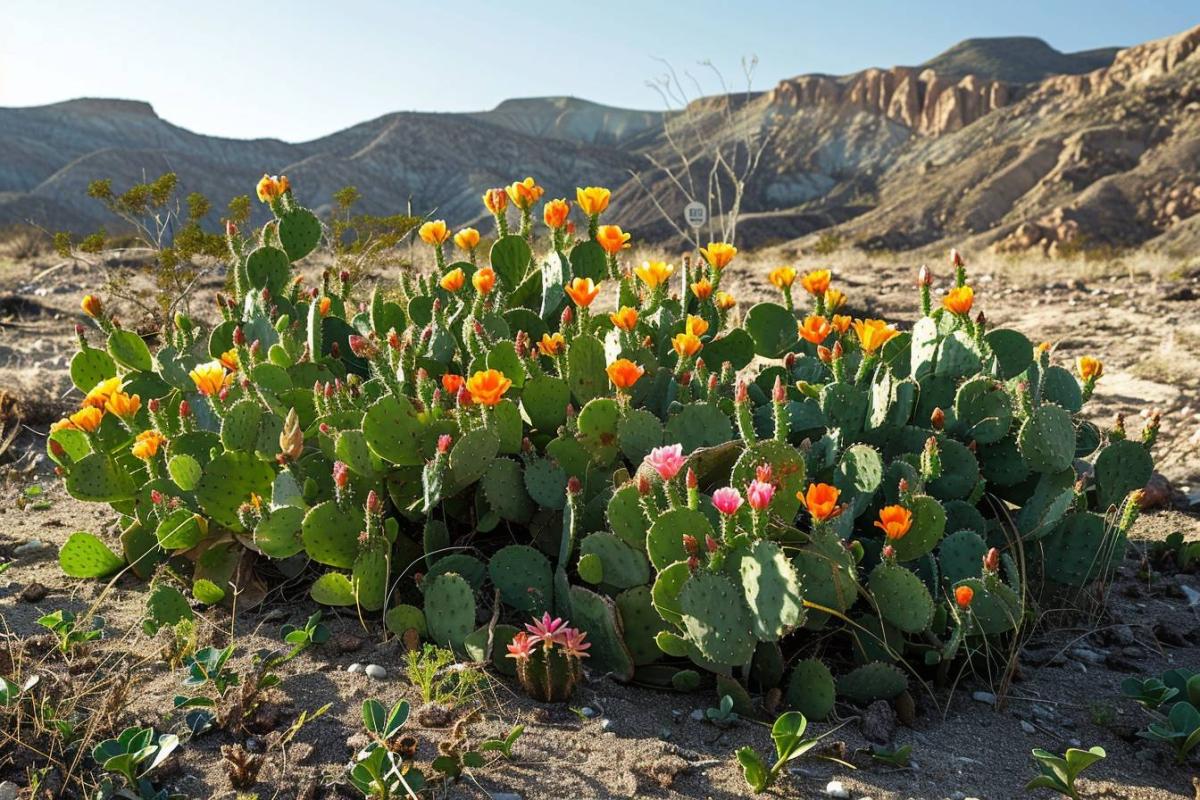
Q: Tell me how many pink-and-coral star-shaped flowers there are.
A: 3